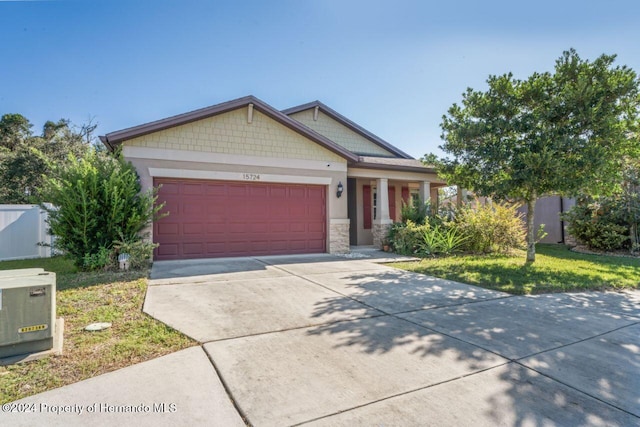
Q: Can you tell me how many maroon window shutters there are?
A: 3